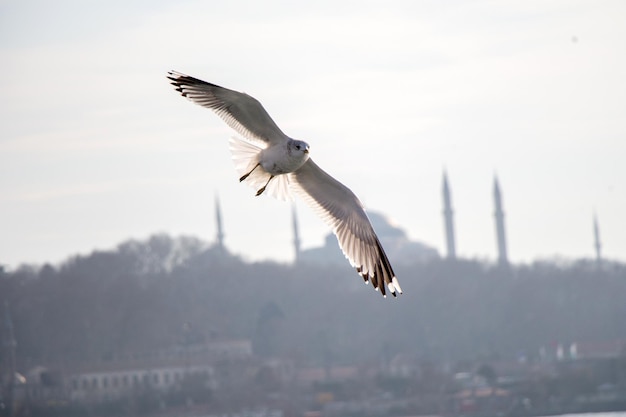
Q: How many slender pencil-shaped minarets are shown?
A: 5